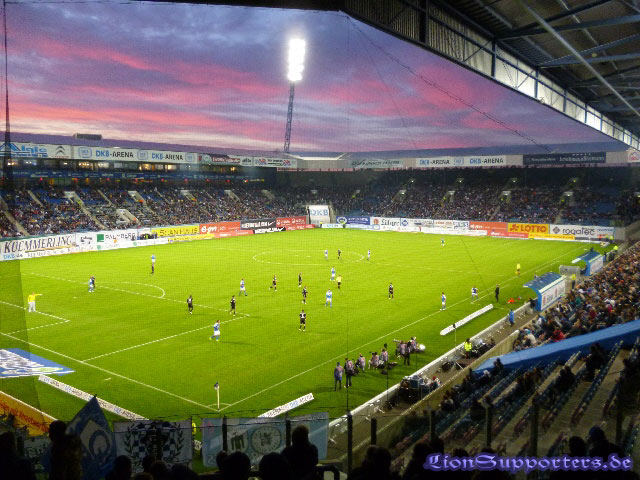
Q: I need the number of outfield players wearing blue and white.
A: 10